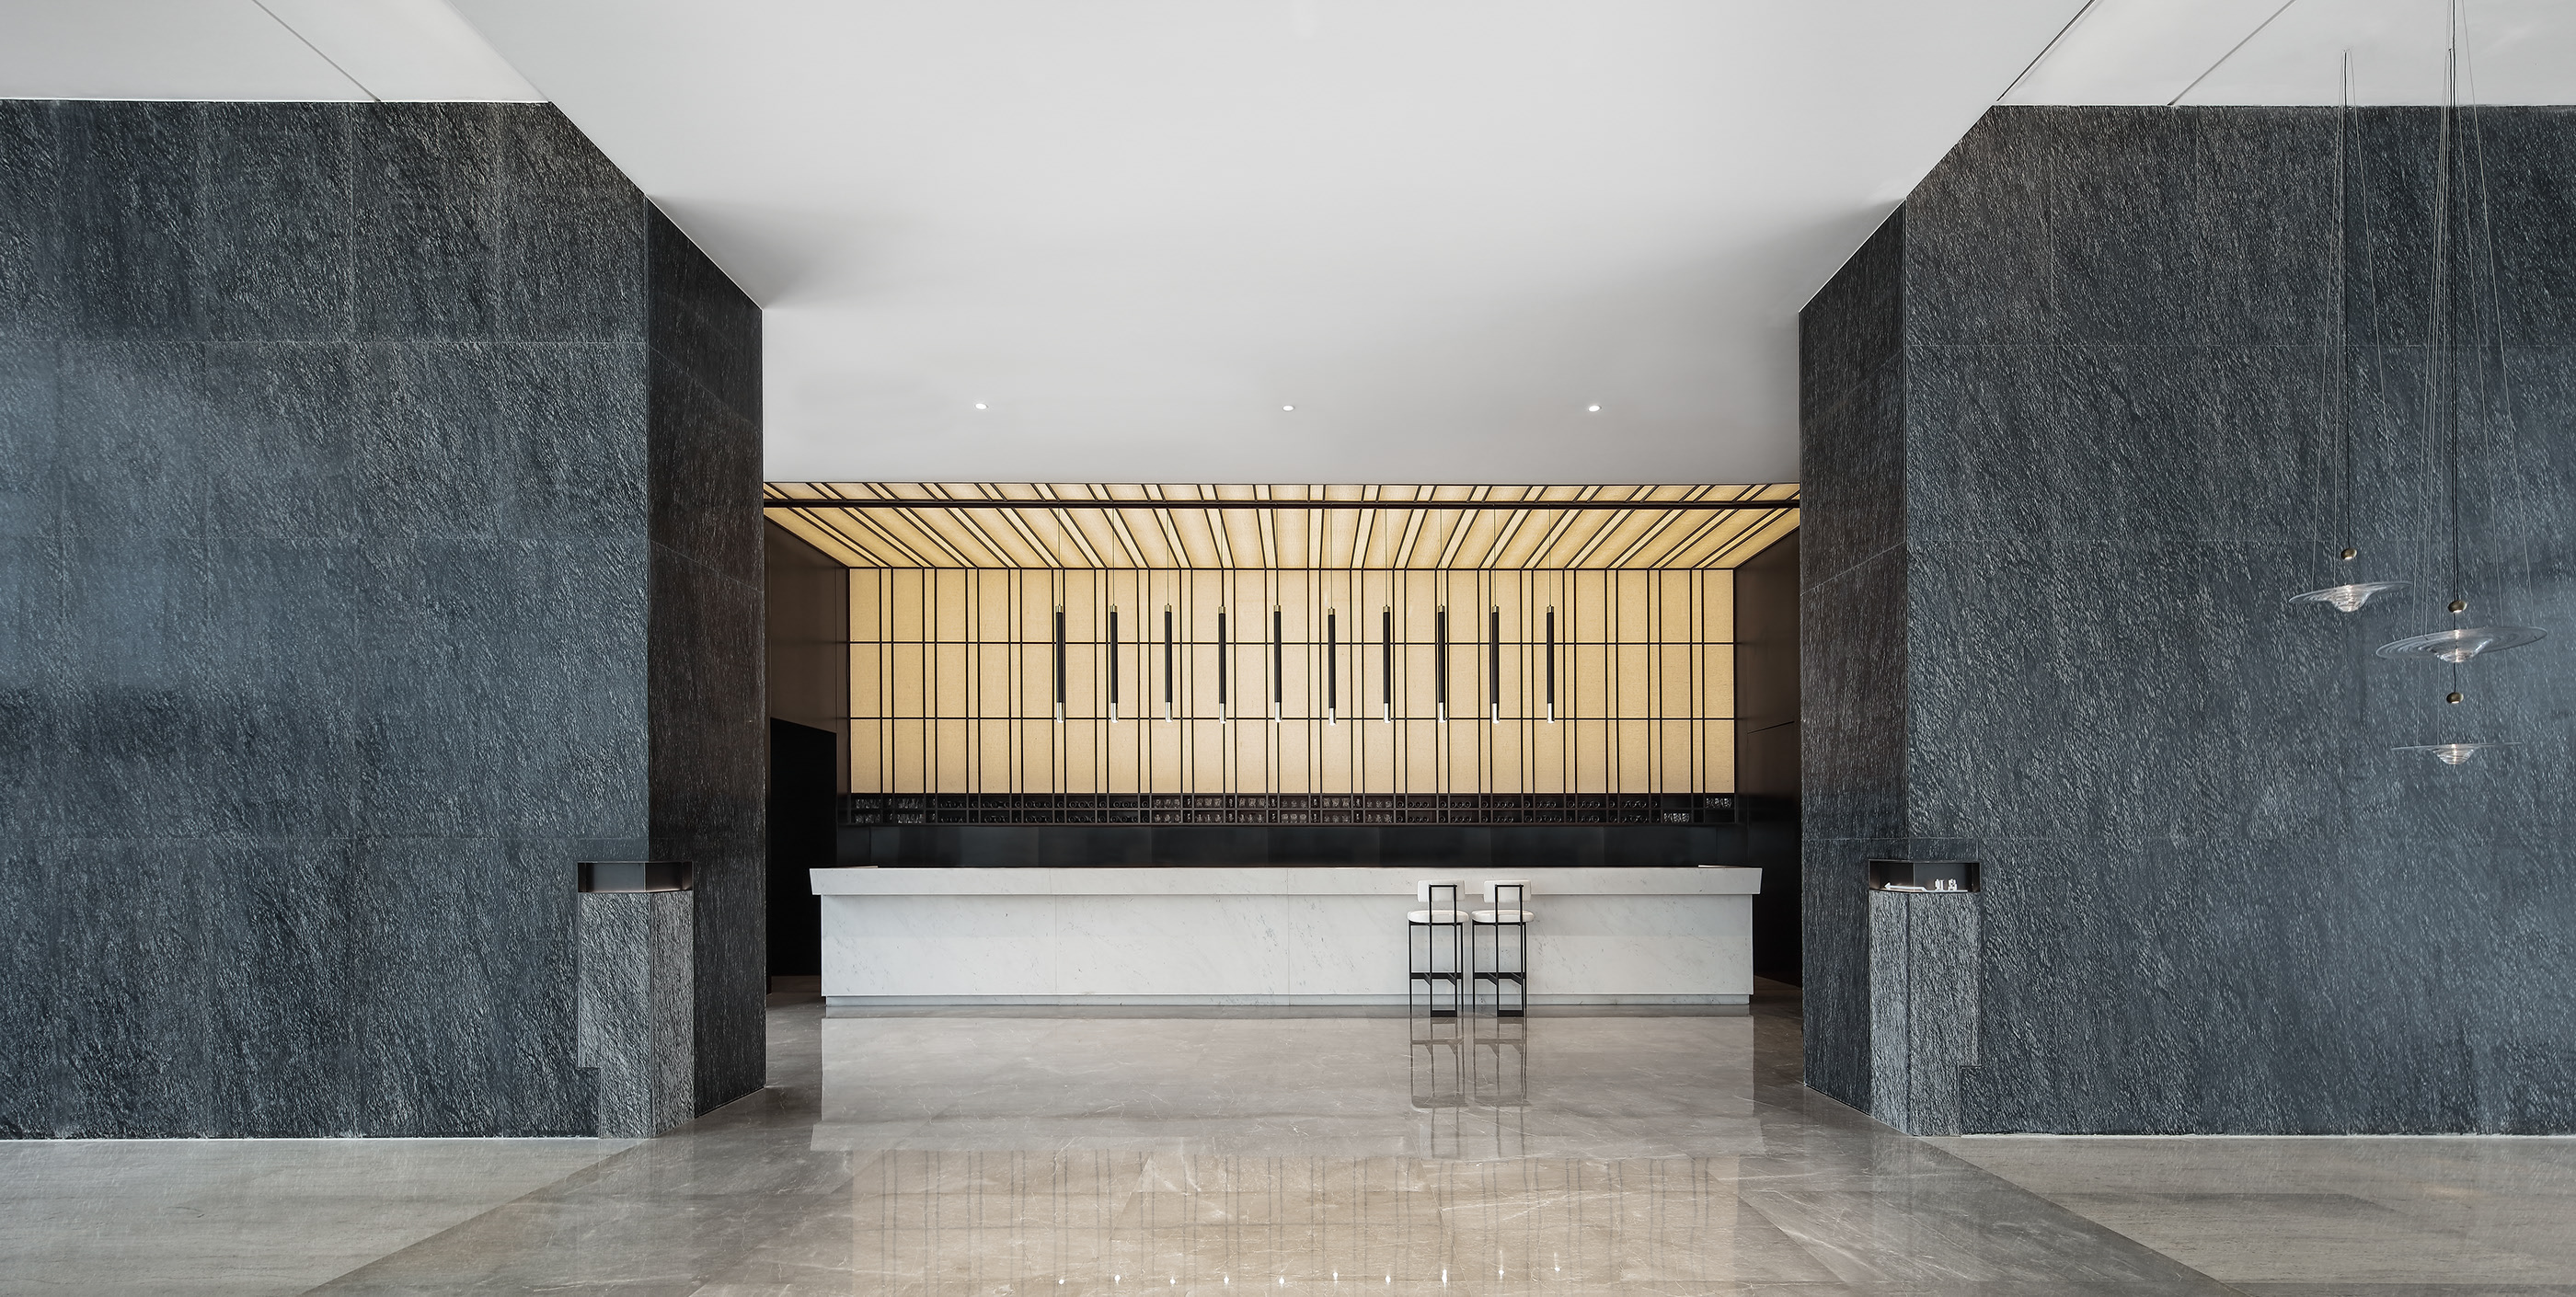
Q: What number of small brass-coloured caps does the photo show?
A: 10